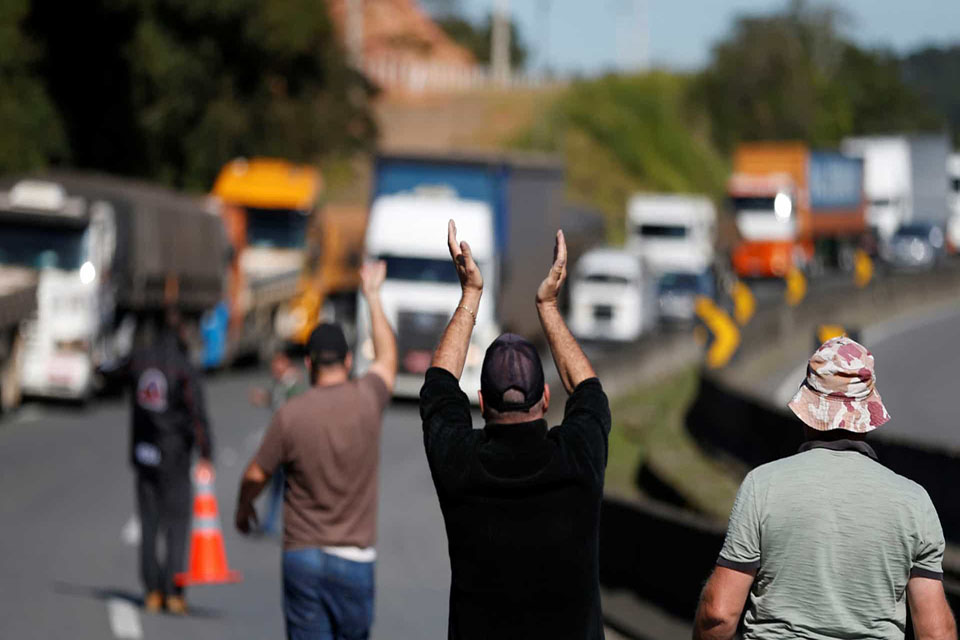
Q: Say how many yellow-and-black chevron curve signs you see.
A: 5